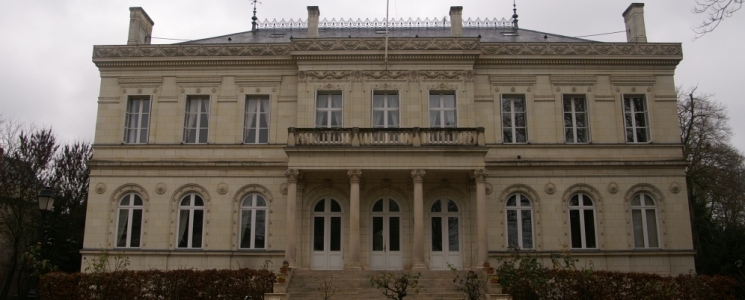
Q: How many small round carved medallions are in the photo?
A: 8